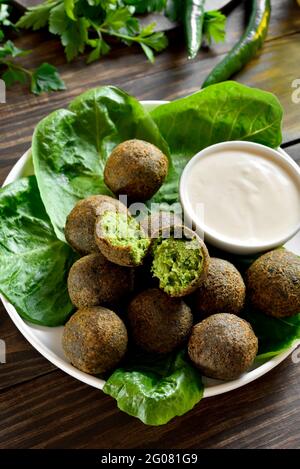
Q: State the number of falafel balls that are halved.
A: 2